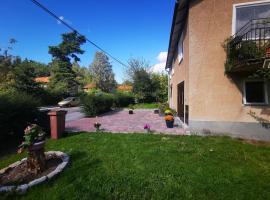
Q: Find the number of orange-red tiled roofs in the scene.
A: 3